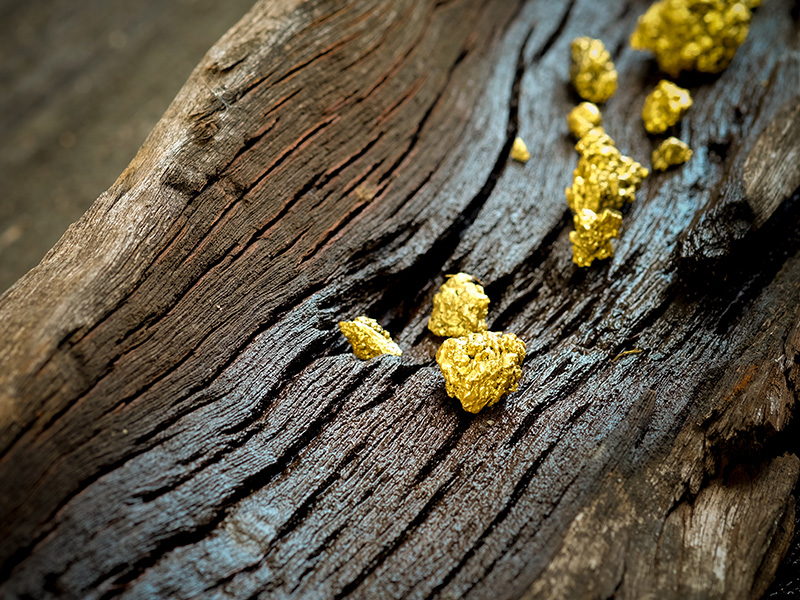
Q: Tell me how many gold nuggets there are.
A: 11